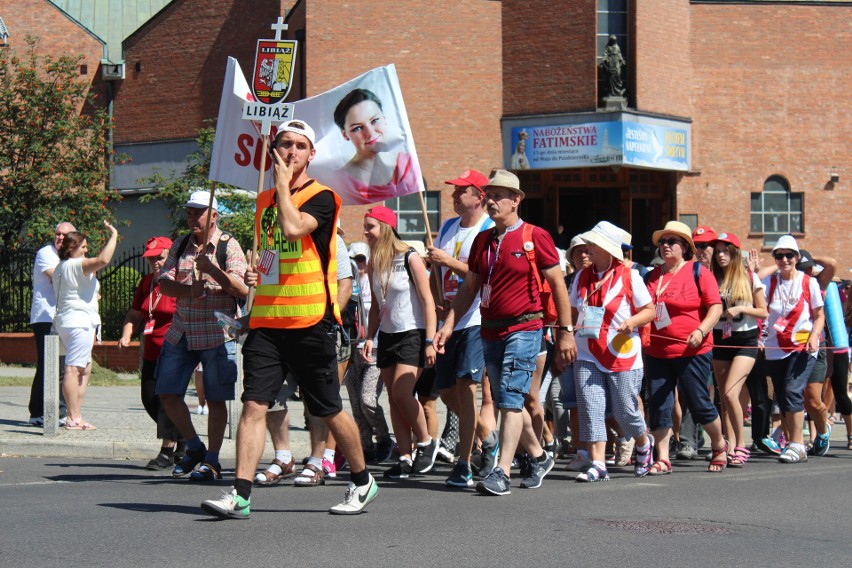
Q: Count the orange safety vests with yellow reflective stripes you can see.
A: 1